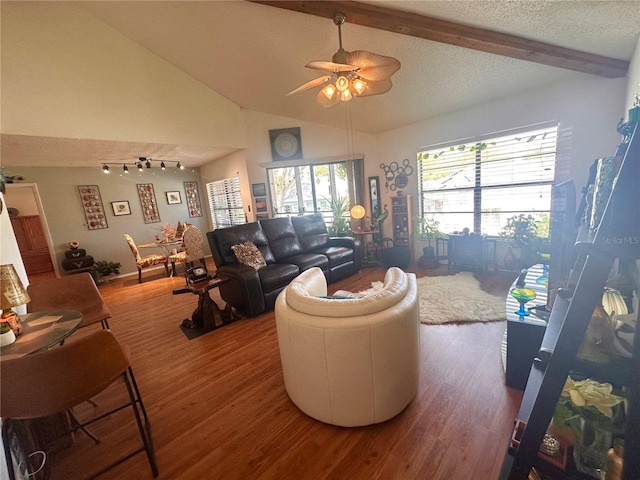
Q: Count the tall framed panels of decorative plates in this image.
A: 3